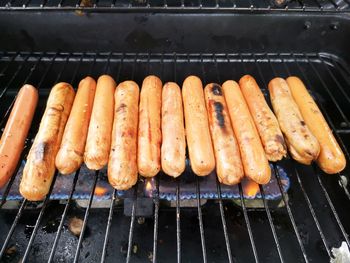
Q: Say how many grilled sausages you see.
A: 13